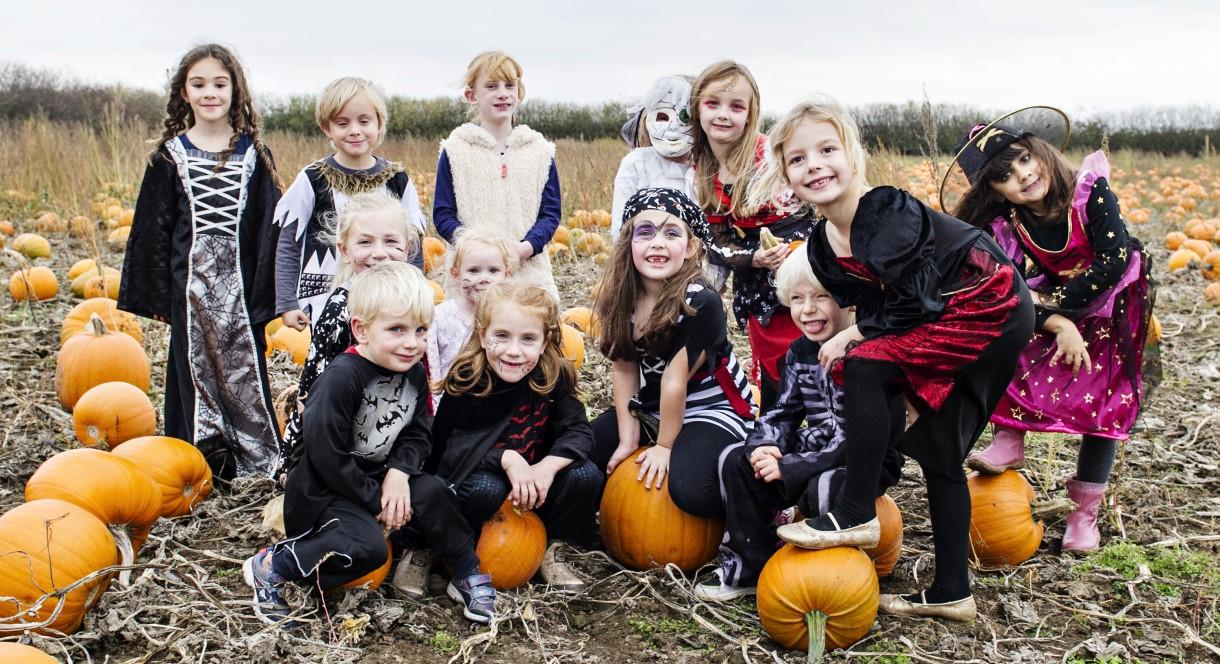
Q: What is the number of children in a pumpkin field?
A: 13